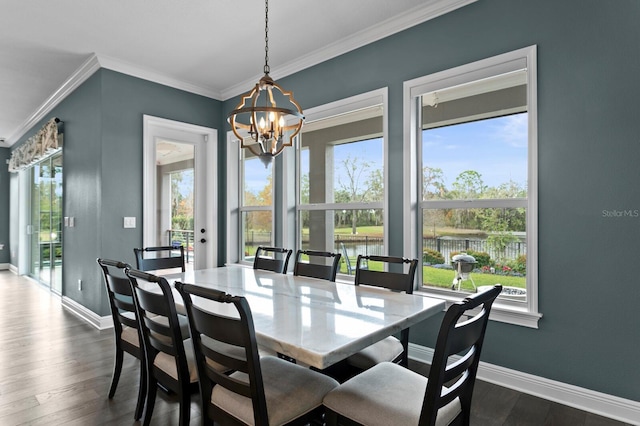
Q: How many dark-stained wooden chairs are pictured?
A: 8